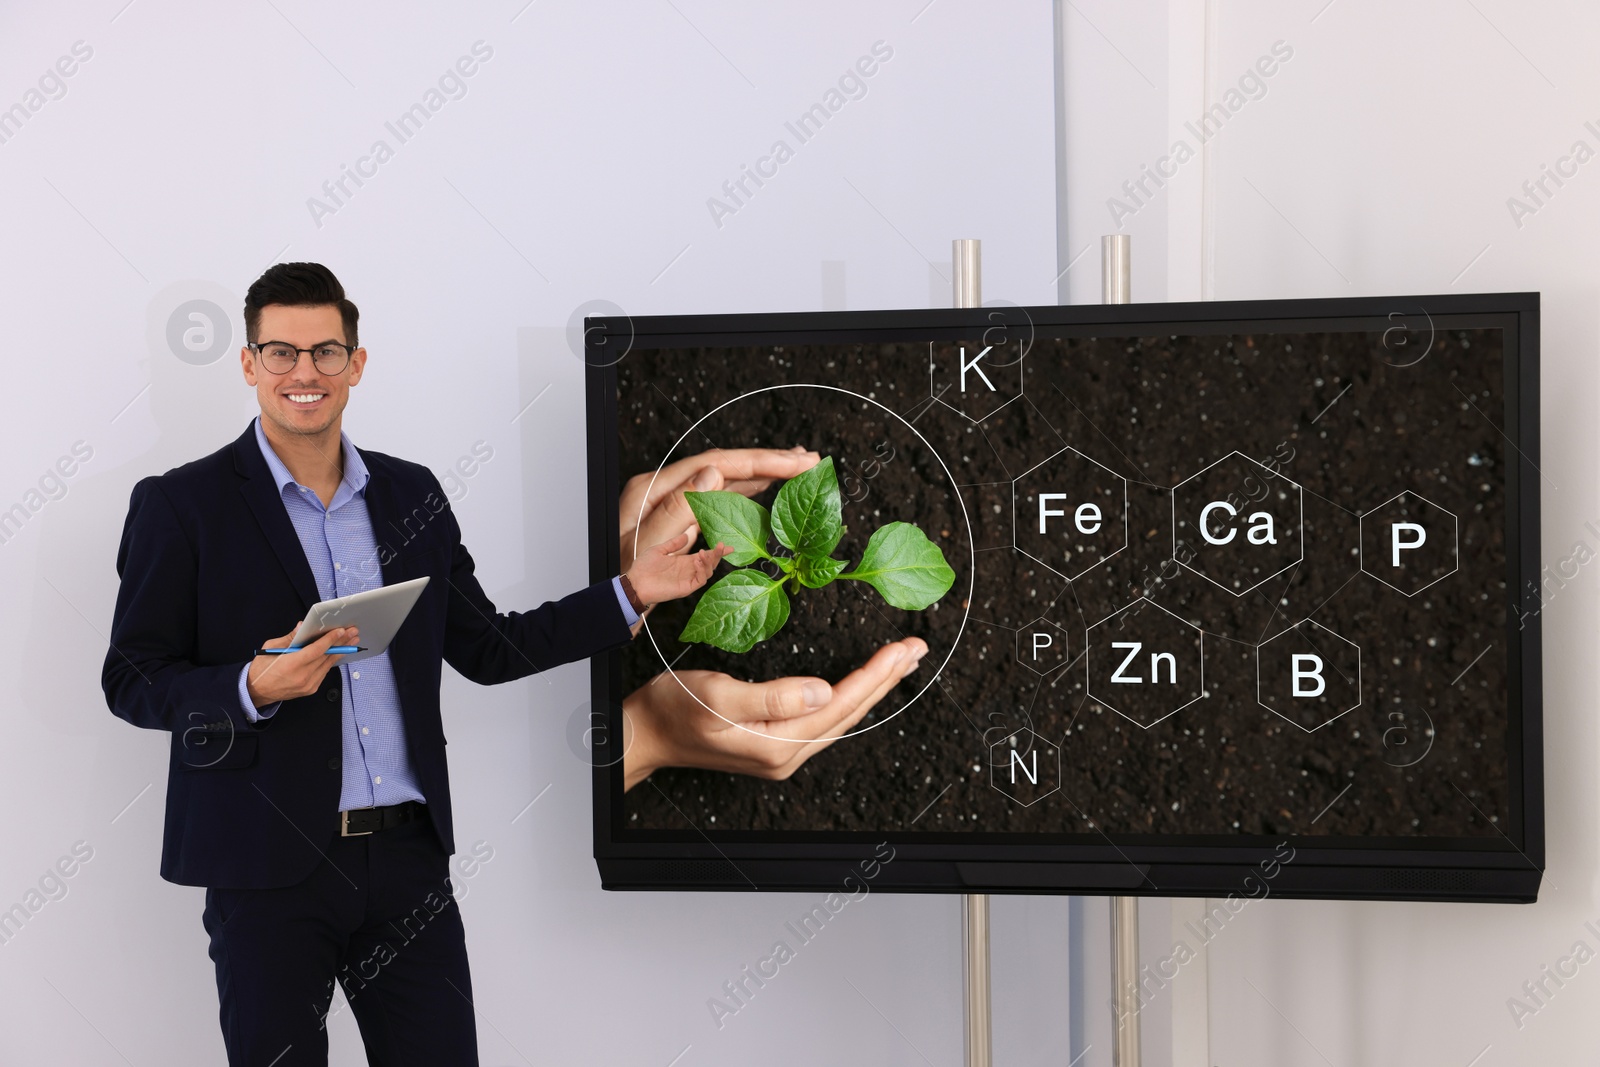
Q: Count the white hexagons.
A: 8